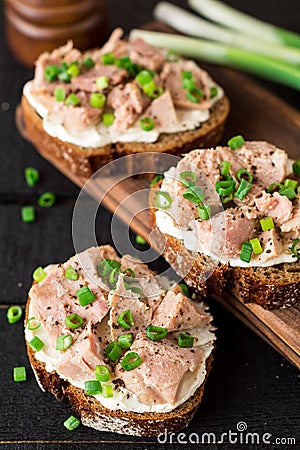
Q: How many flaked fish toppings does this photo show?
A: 3